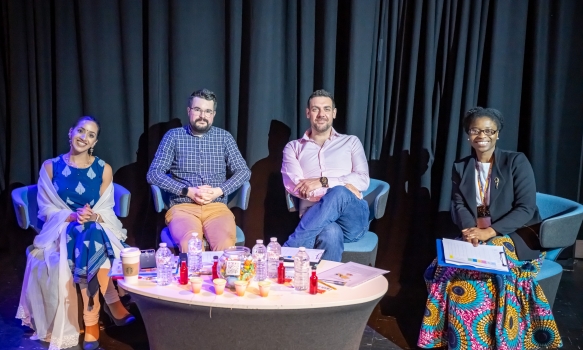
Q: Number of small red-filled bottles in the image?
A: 4